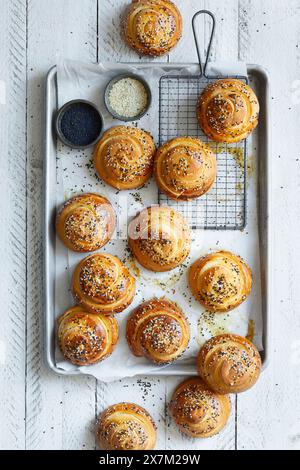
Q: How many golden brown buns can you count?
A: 13